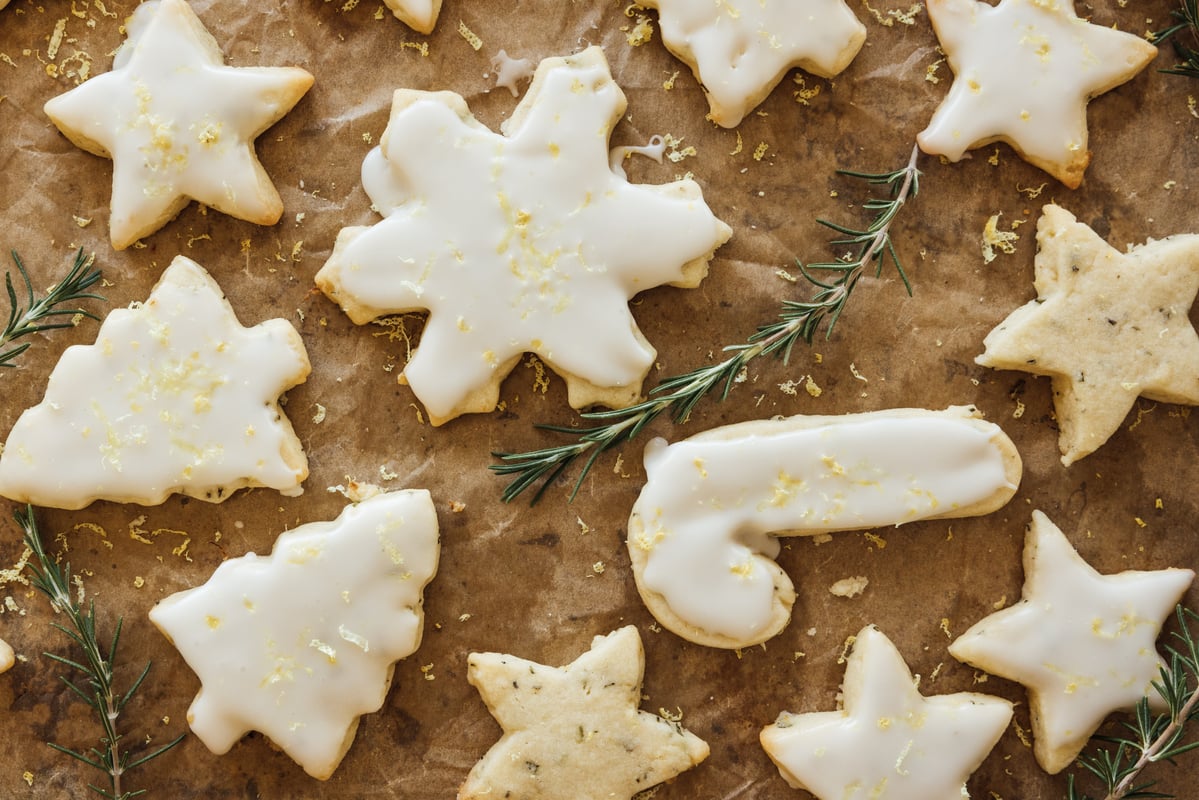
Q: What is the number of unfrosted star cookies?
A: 2